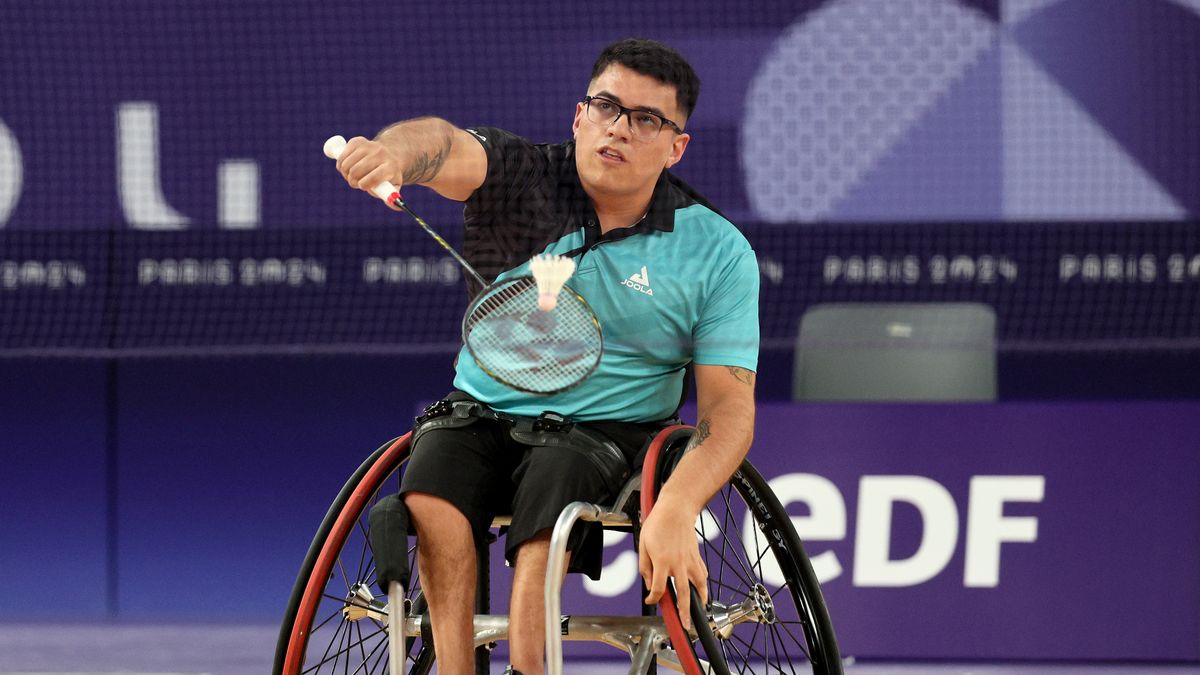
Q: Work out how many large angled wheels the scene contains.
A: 2